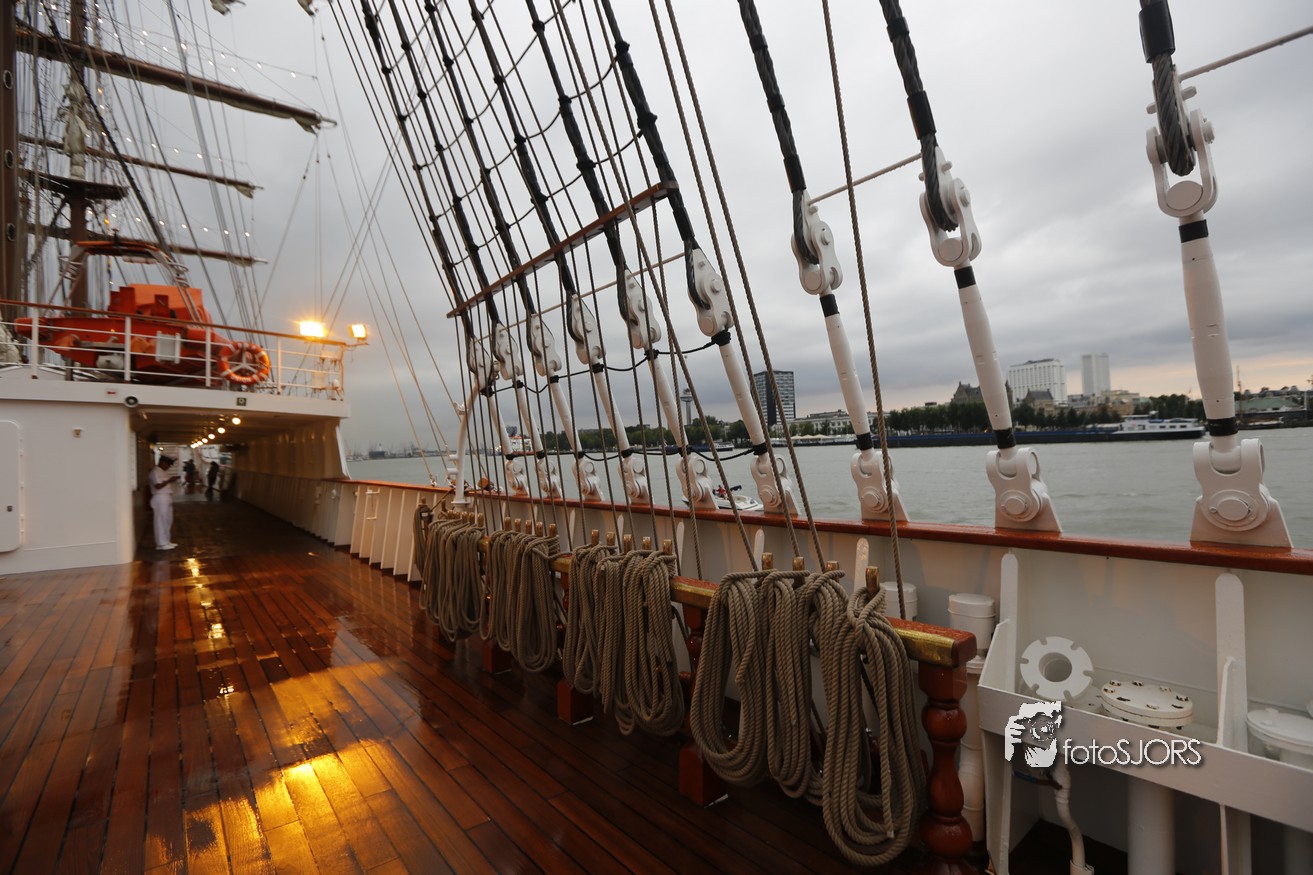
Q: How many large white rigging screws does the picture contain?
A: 9